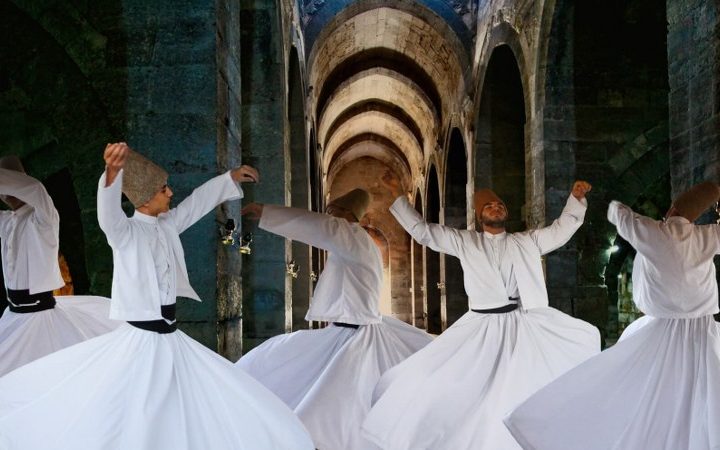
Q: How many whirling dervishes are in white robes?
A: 5